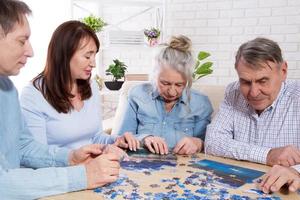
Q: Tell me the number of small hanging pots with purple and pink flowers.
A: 1